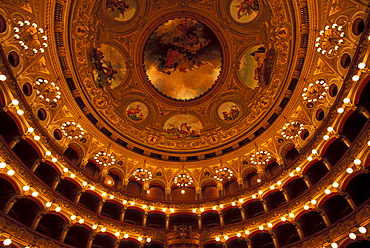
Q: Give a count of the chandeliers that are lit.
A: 11